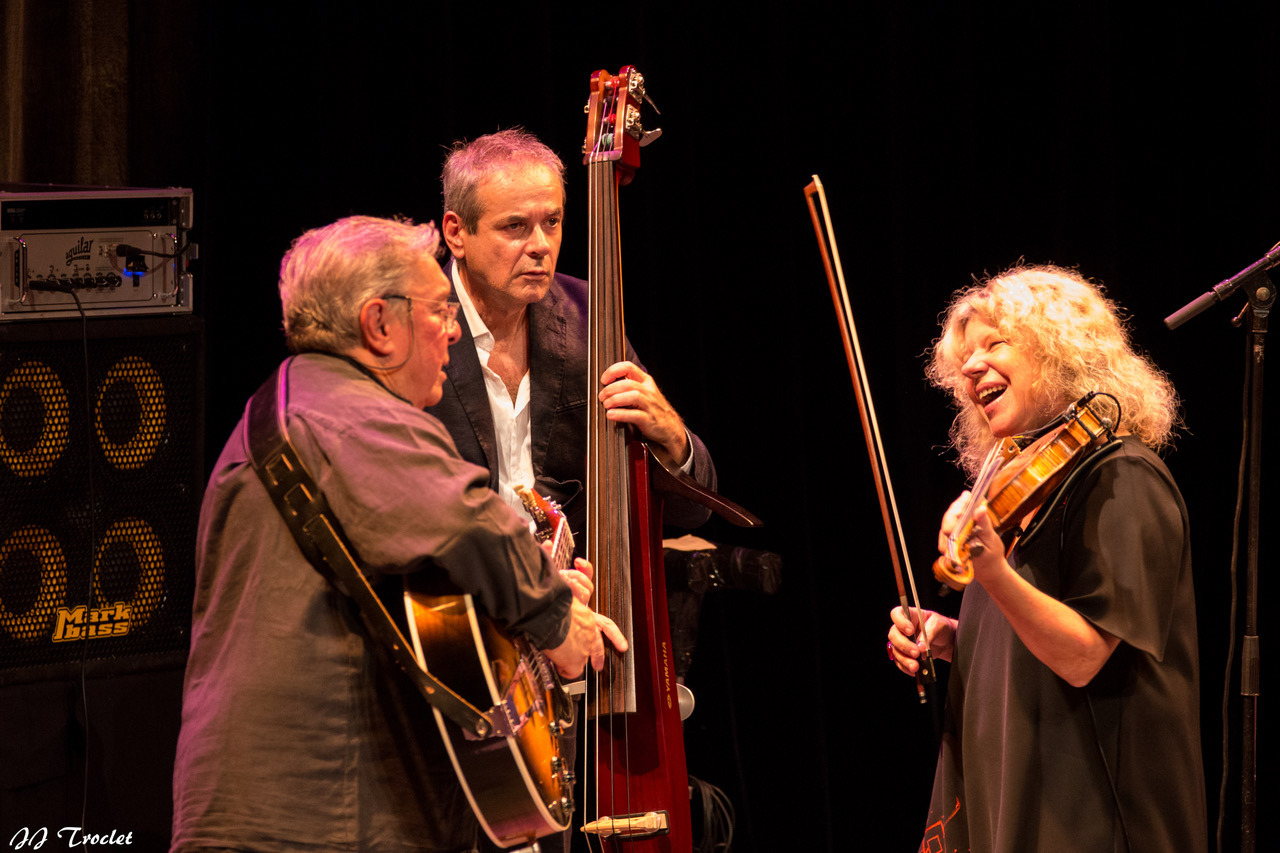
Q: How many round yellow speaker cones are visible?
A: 4